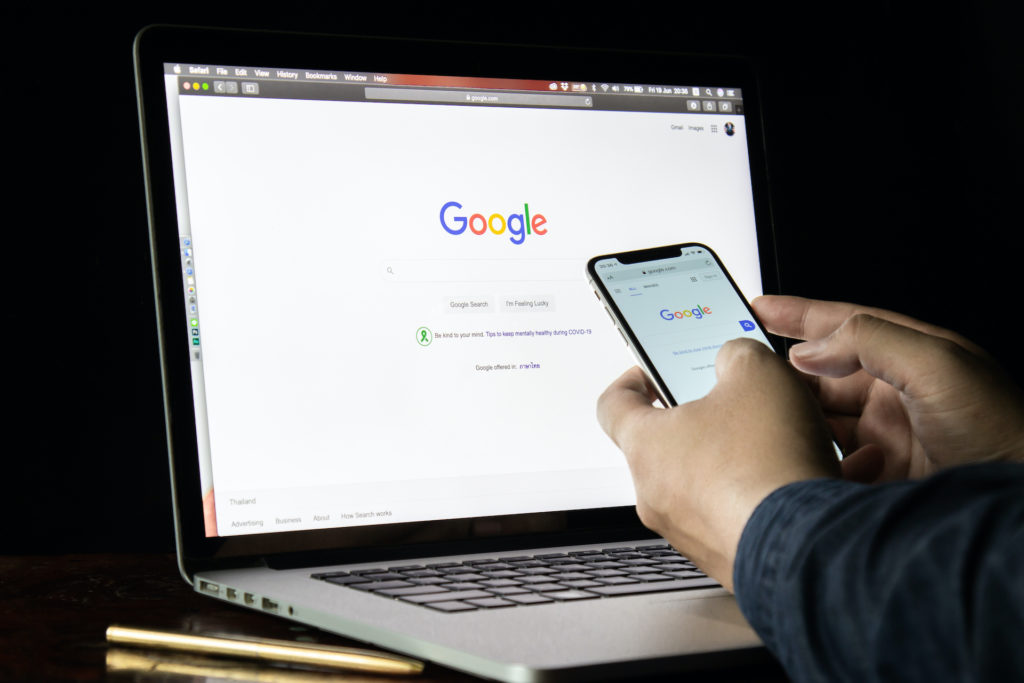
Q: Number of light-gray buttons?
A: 2